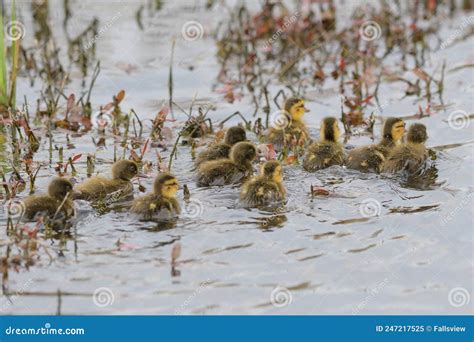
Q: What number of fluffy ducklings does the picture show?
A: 10